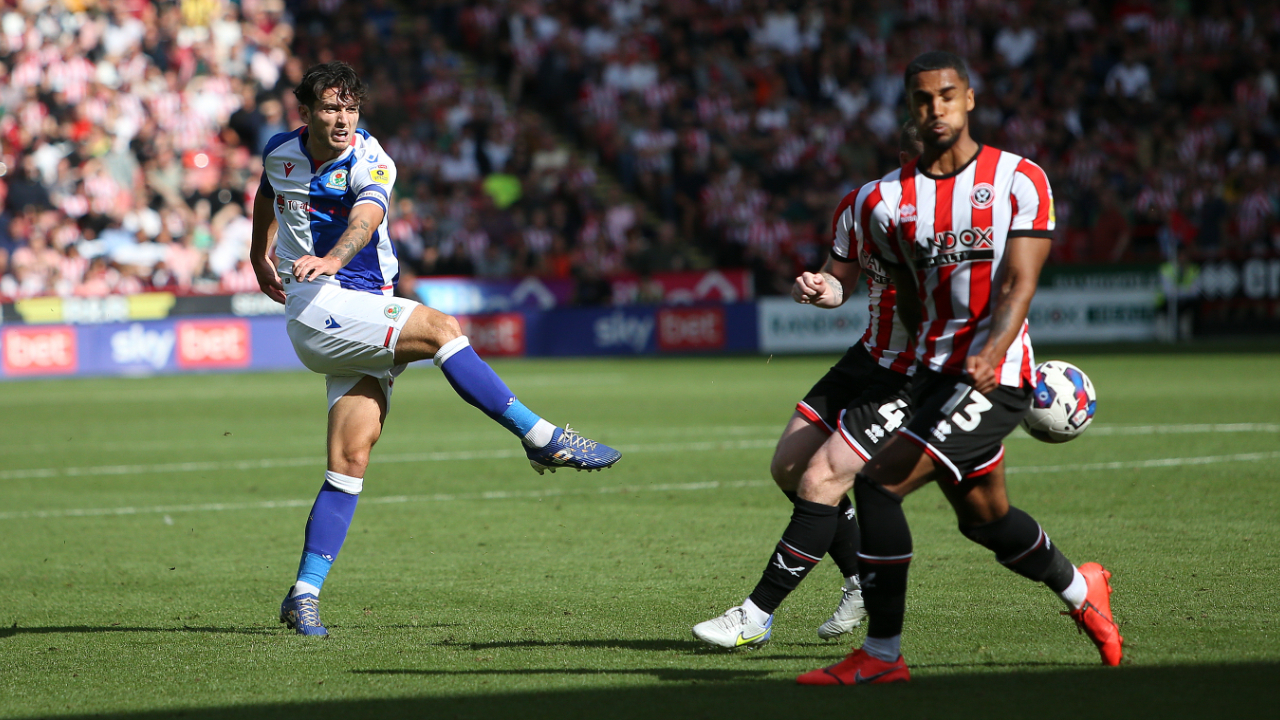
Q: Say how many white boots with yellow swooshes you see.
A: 1